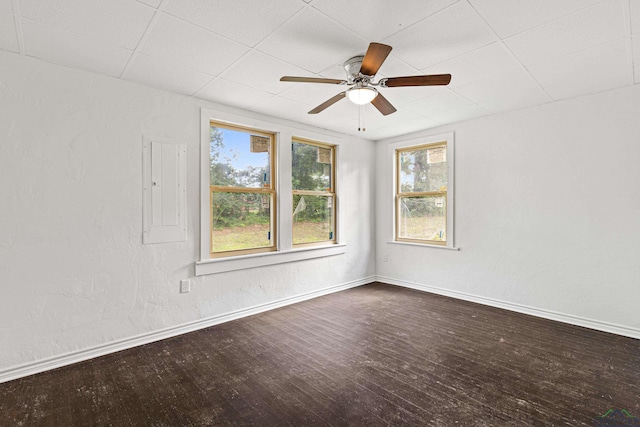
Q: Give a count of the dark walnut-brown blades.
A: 5